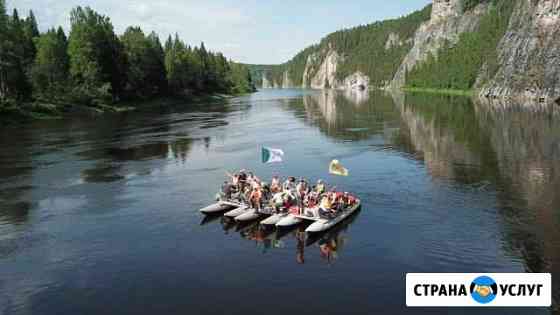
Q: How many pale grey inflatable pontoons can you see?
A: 6